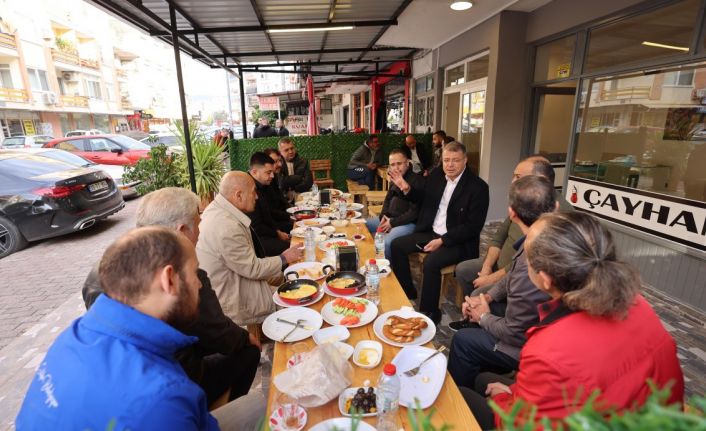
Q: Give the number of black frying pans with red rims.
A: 3